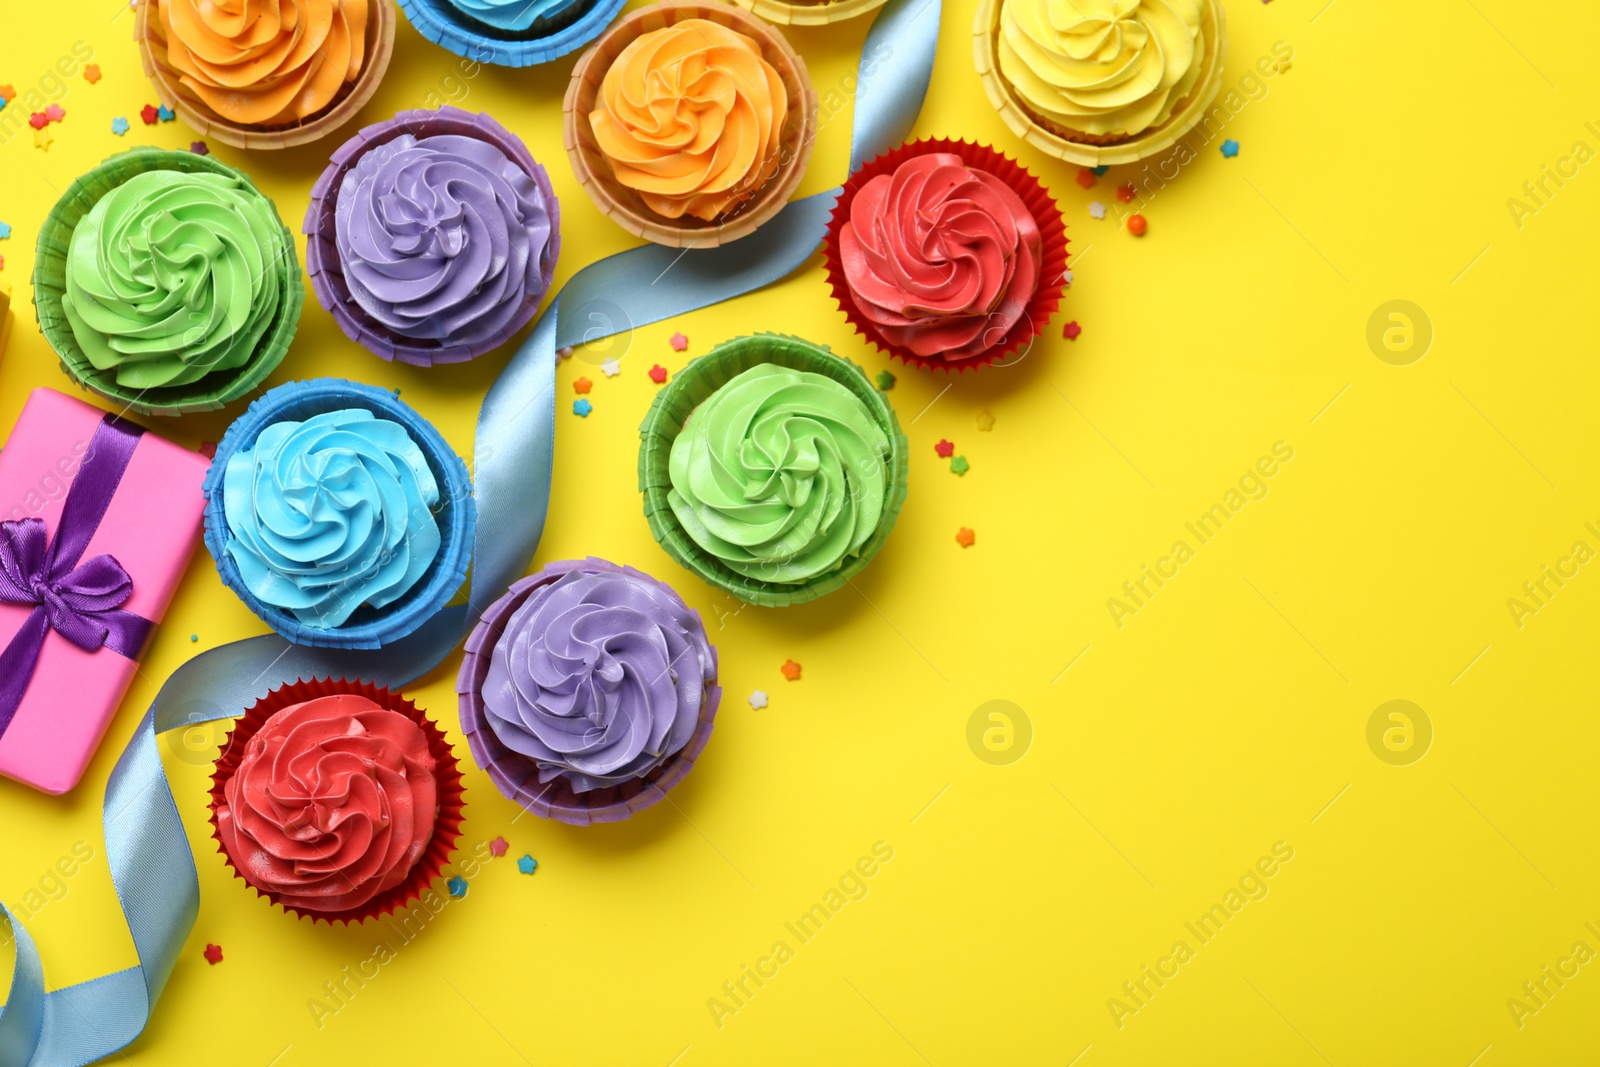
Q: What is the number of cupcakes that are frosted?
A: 12